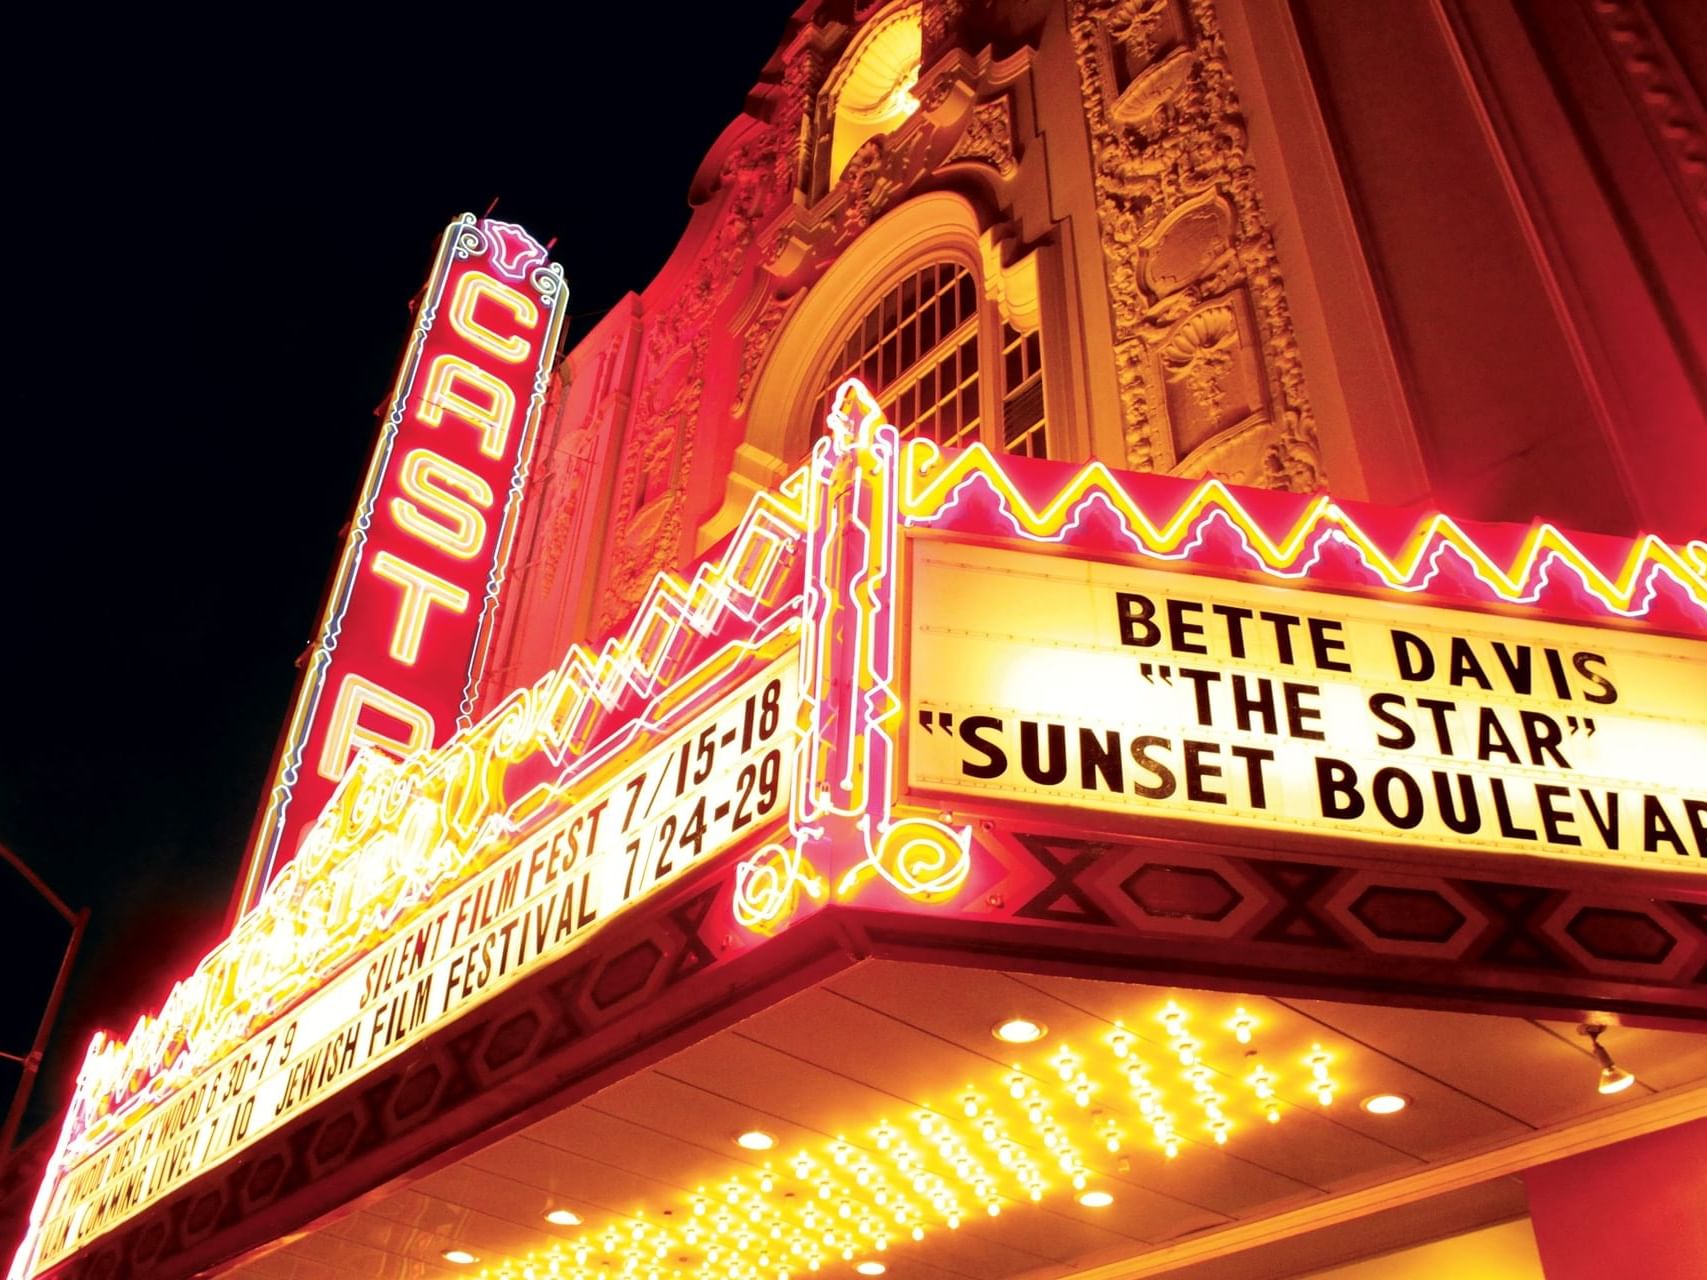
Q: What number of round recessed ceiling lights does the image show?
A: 7